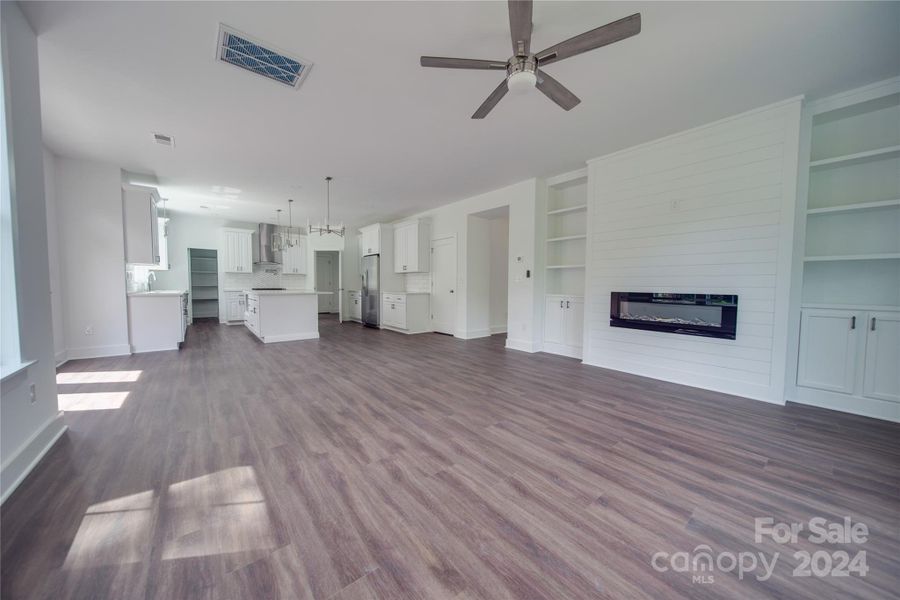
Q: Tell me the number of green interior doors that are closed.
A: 0